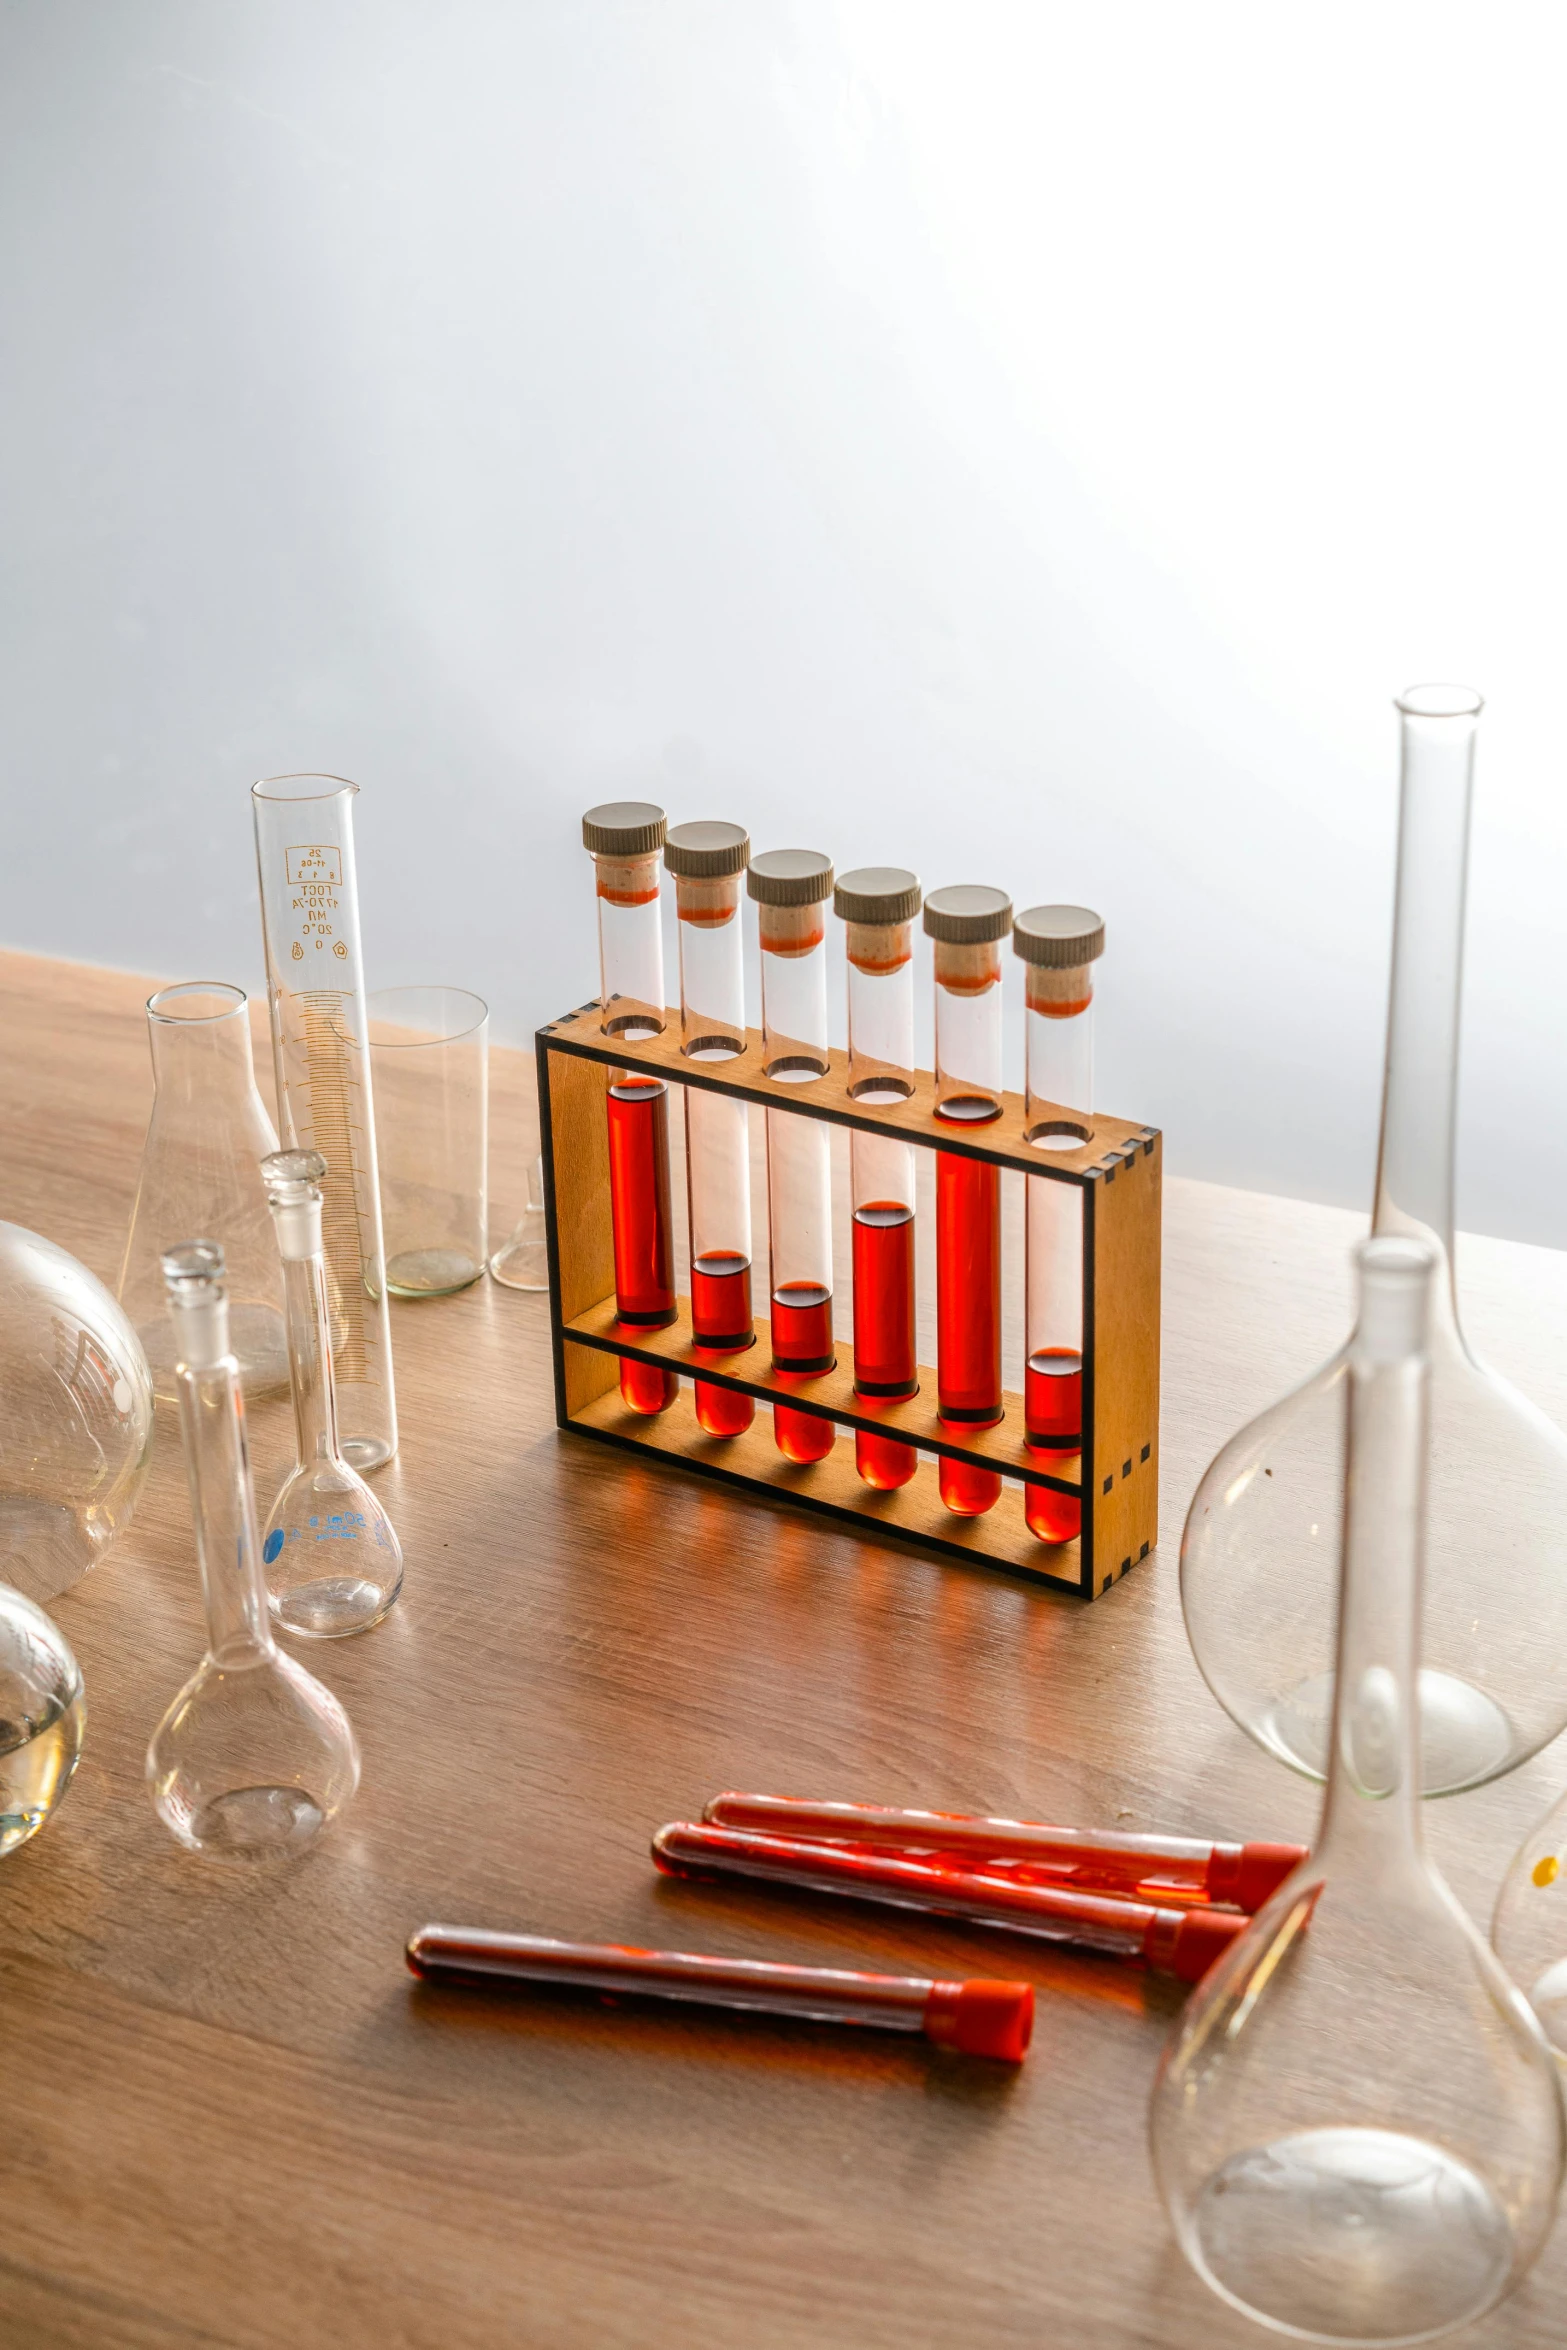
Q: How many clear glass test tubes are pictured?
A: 9